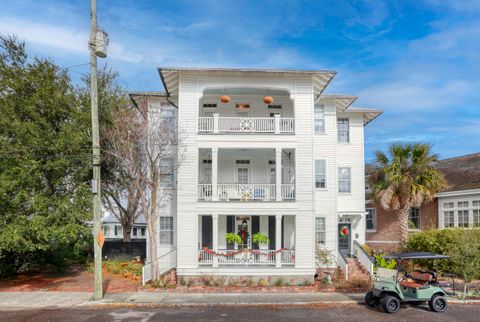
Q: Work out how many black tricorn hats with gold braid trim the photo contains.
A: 0